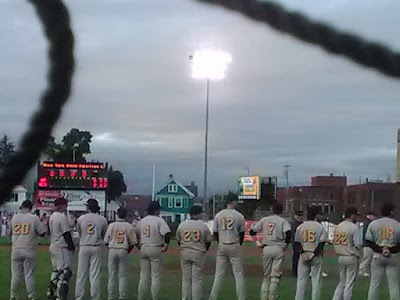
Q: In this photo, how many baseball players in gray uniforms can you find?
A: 11